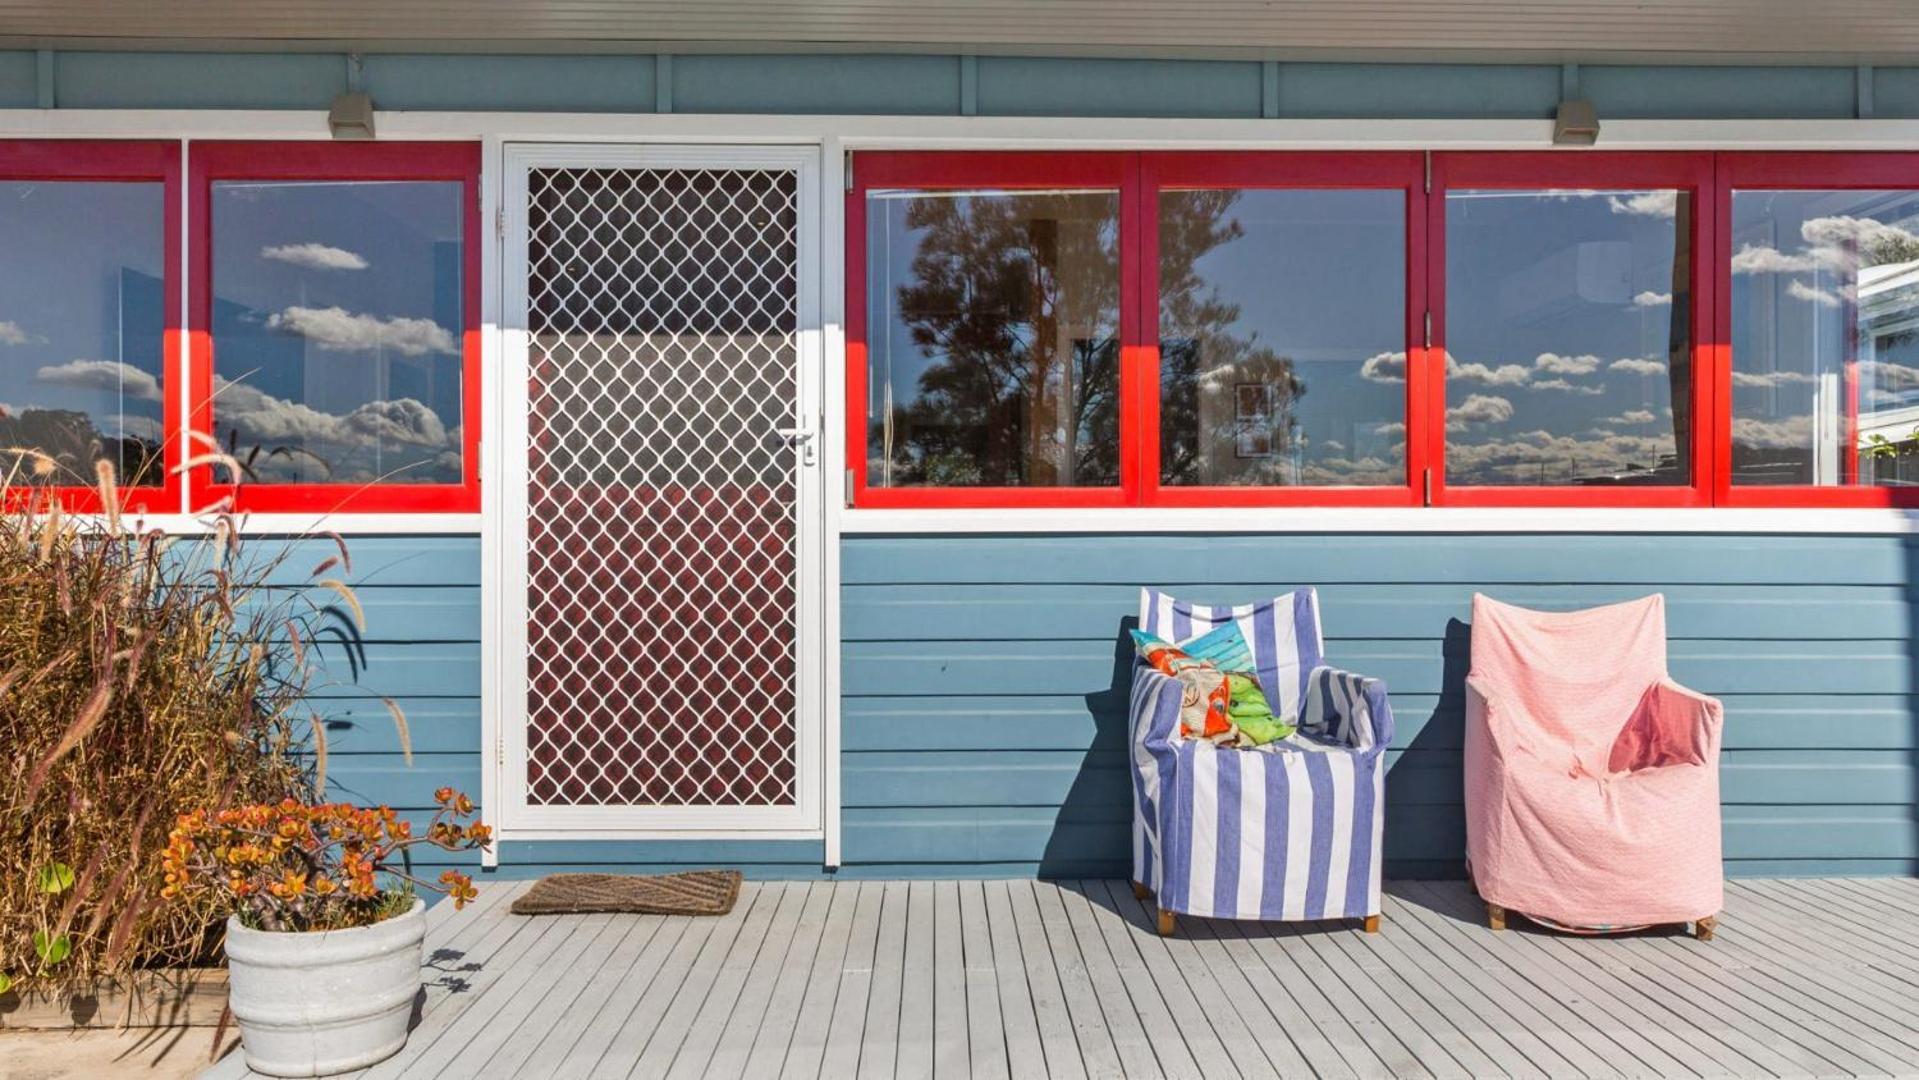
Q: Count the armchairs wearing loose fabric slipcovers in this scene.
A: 2